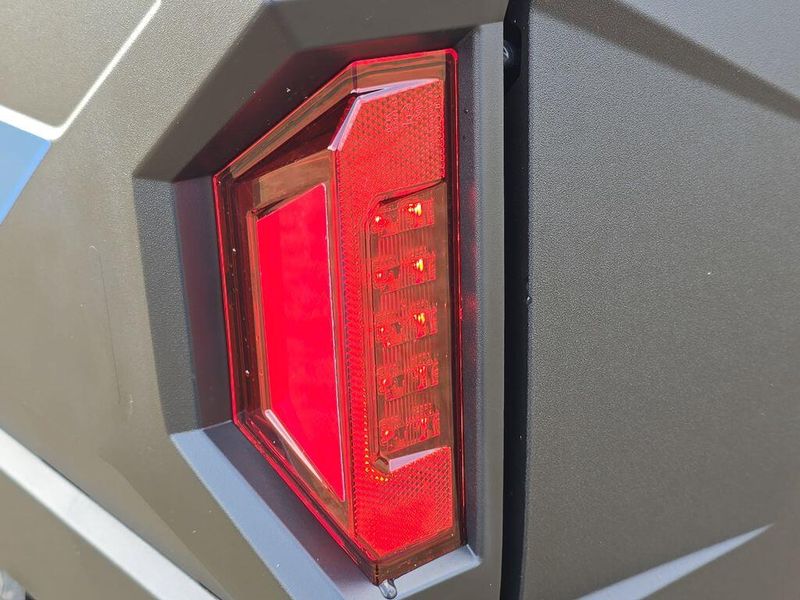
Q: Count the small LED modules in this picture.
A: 10